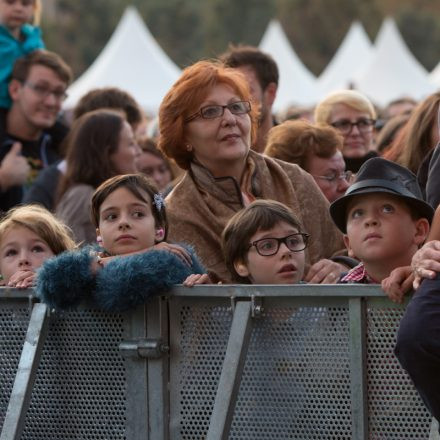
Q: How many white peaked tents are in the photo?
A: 4